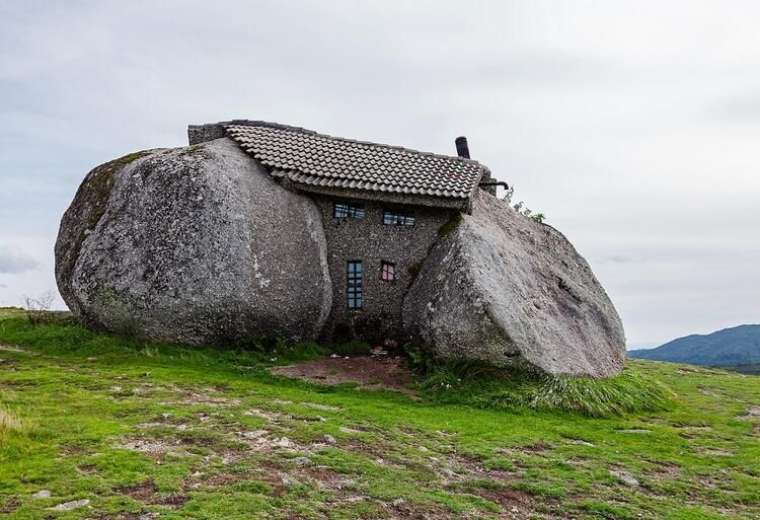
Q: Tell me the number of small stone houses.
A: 1